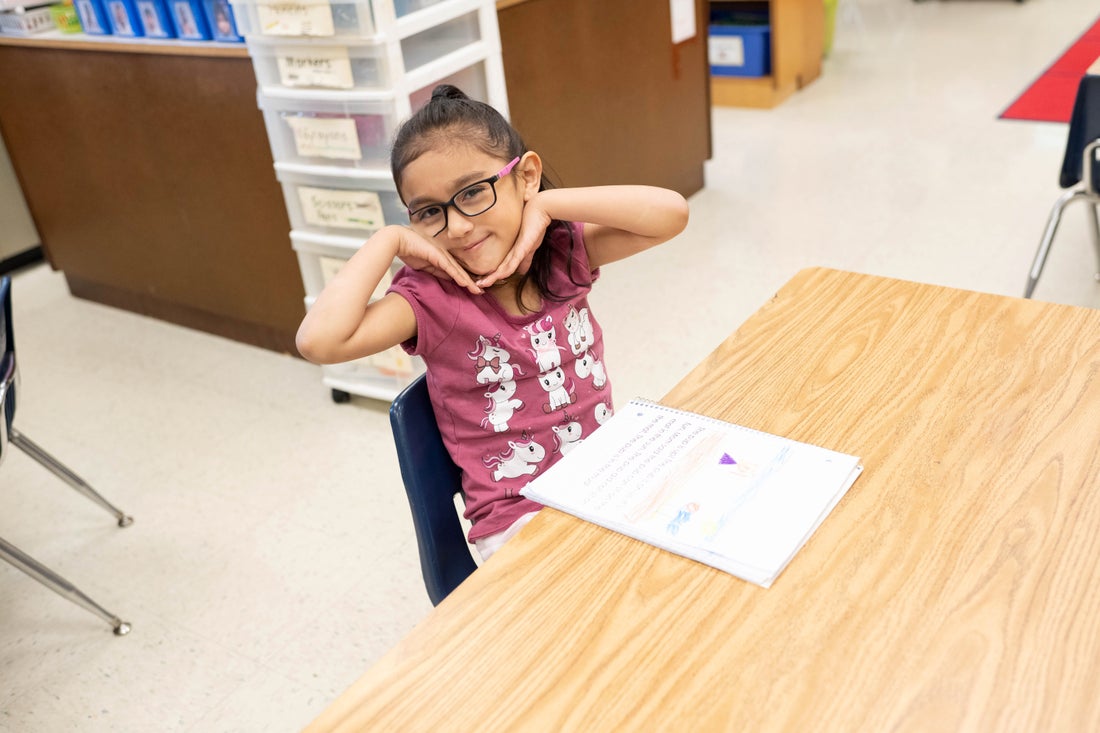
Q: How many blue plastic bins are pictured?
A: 6